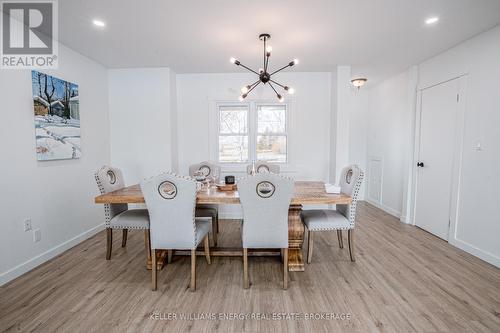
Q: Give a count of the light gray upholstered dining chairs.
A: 6